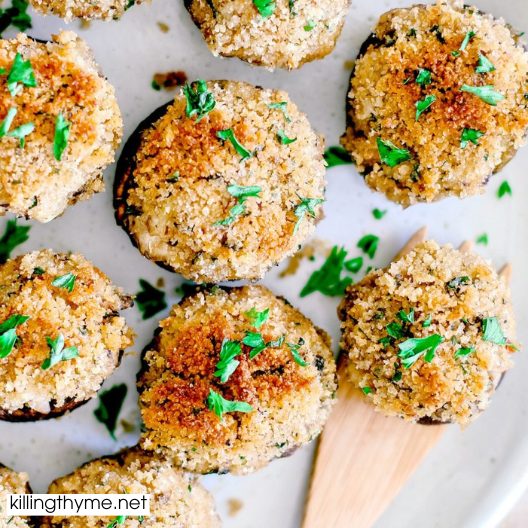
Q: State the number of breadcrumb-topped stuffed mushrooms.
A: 10